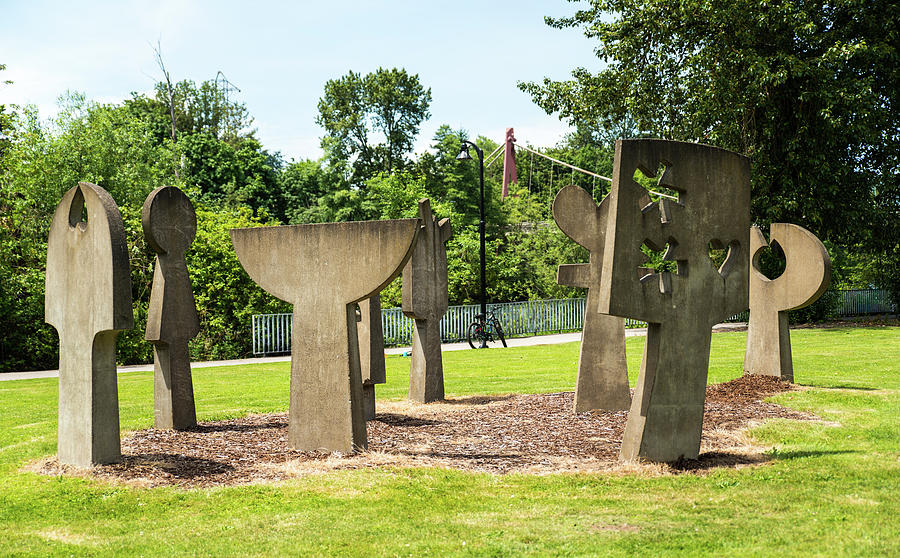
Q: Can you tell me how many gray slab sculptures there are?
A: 8